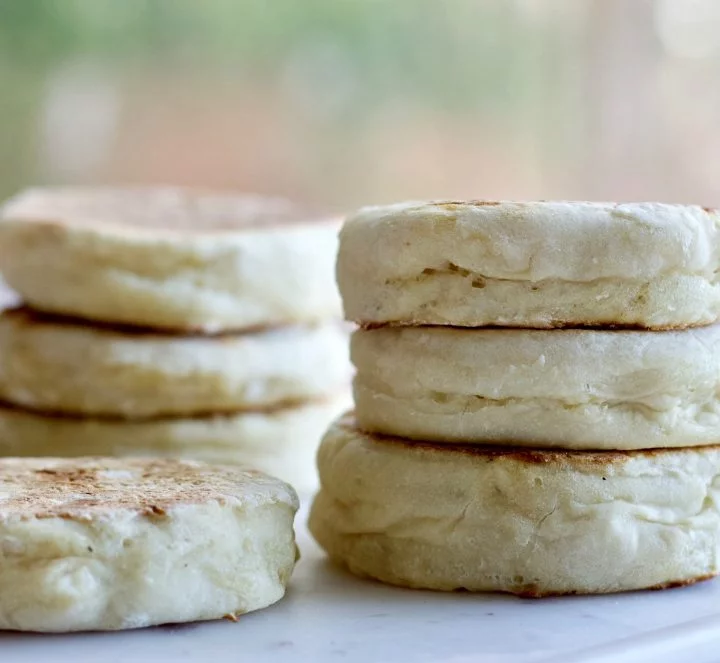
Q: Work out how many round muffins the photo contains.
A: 7